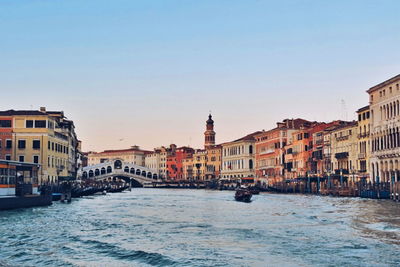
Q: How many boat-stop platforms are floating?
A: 1